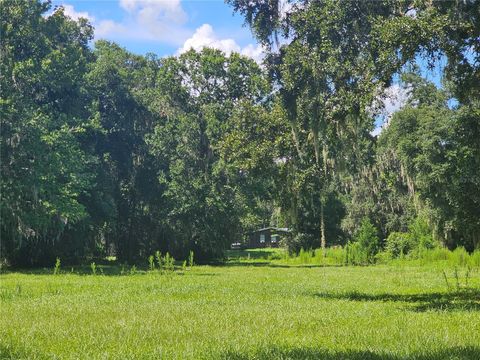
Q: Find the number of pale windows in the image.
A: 2